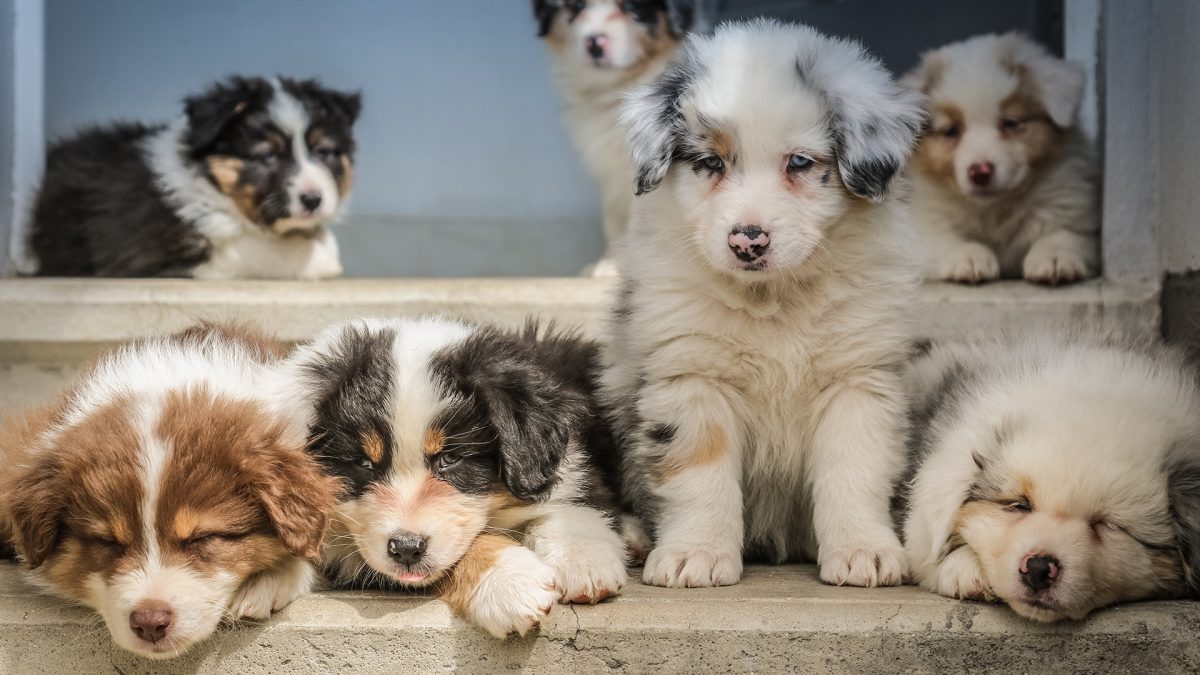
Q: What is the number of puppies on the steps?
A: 7